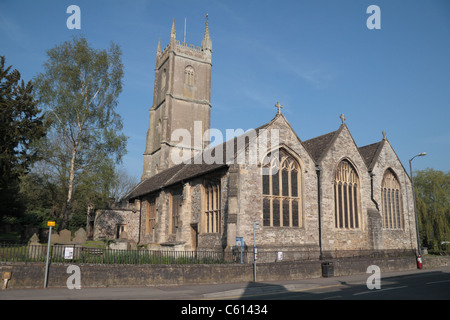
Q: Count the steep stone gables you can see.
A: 3